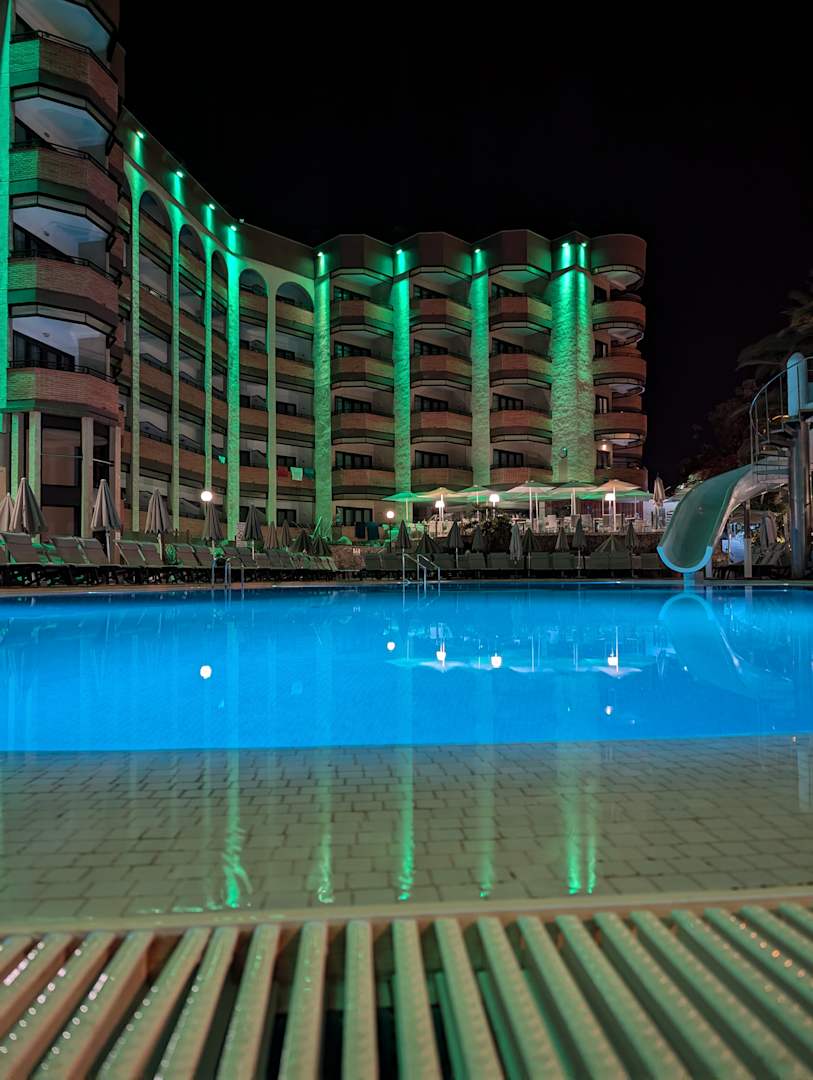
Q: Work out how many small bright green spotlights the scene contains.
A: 9